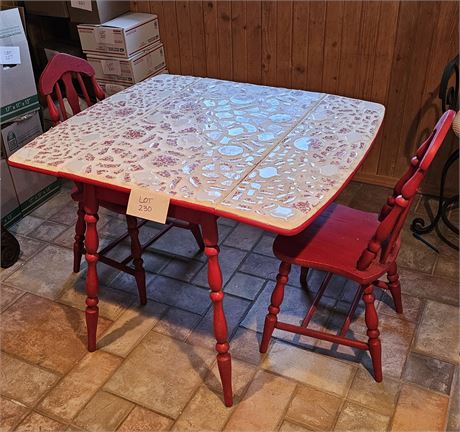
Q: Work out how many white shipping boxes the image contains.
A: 3